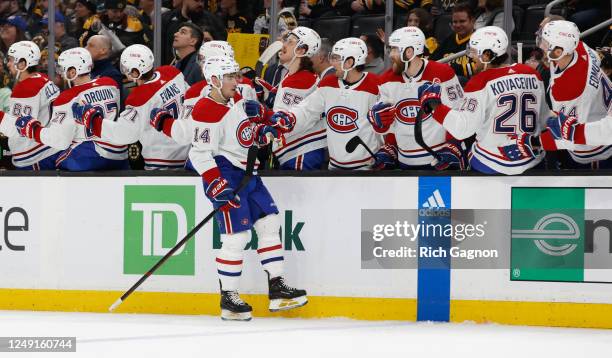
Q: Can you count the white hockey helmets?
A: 10